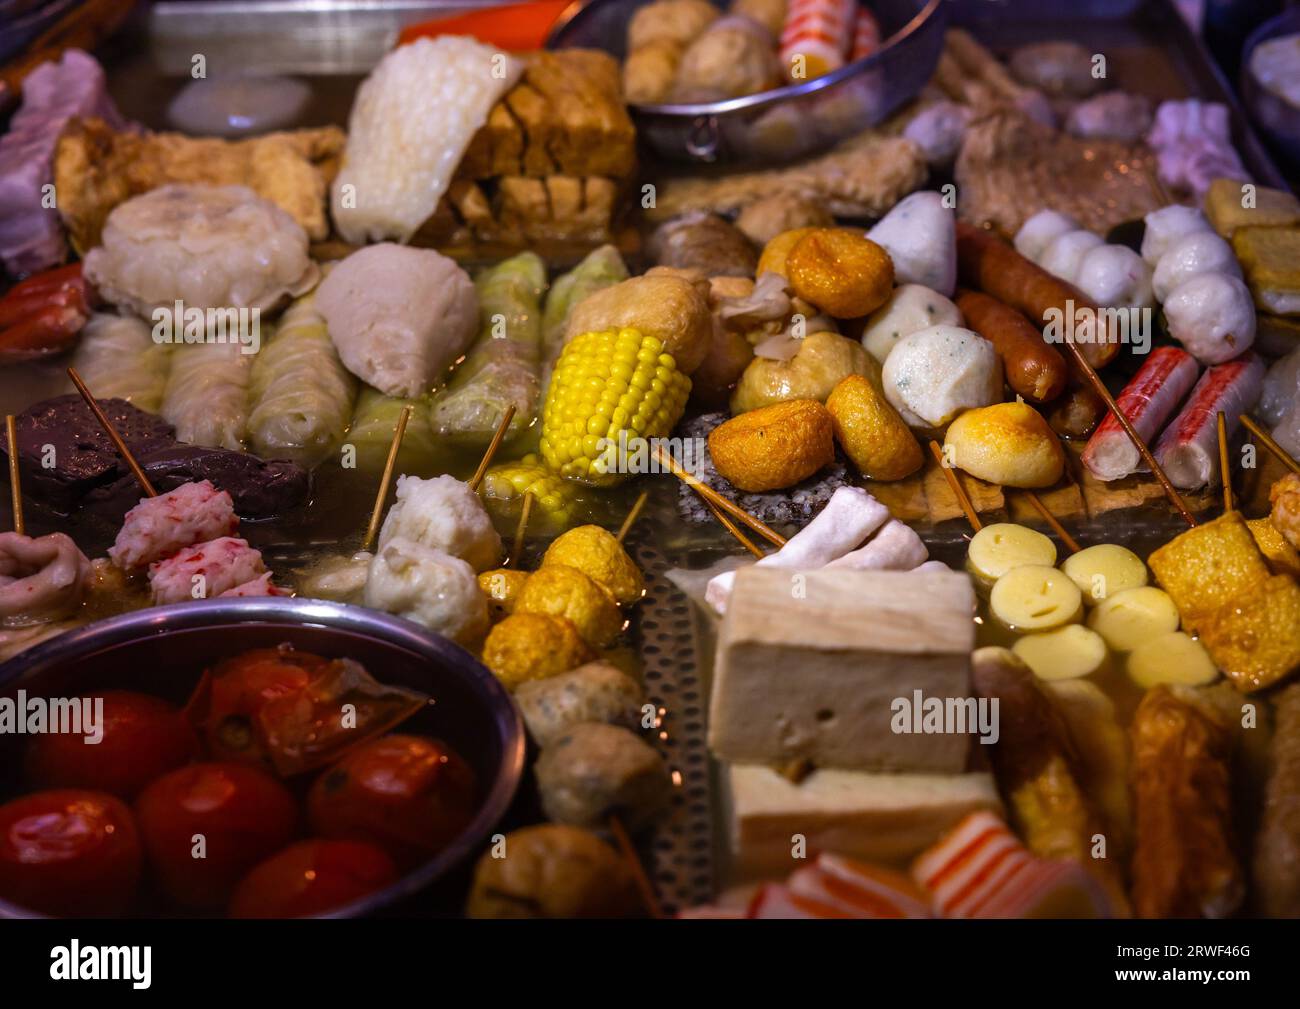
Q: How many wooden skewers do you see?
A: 14